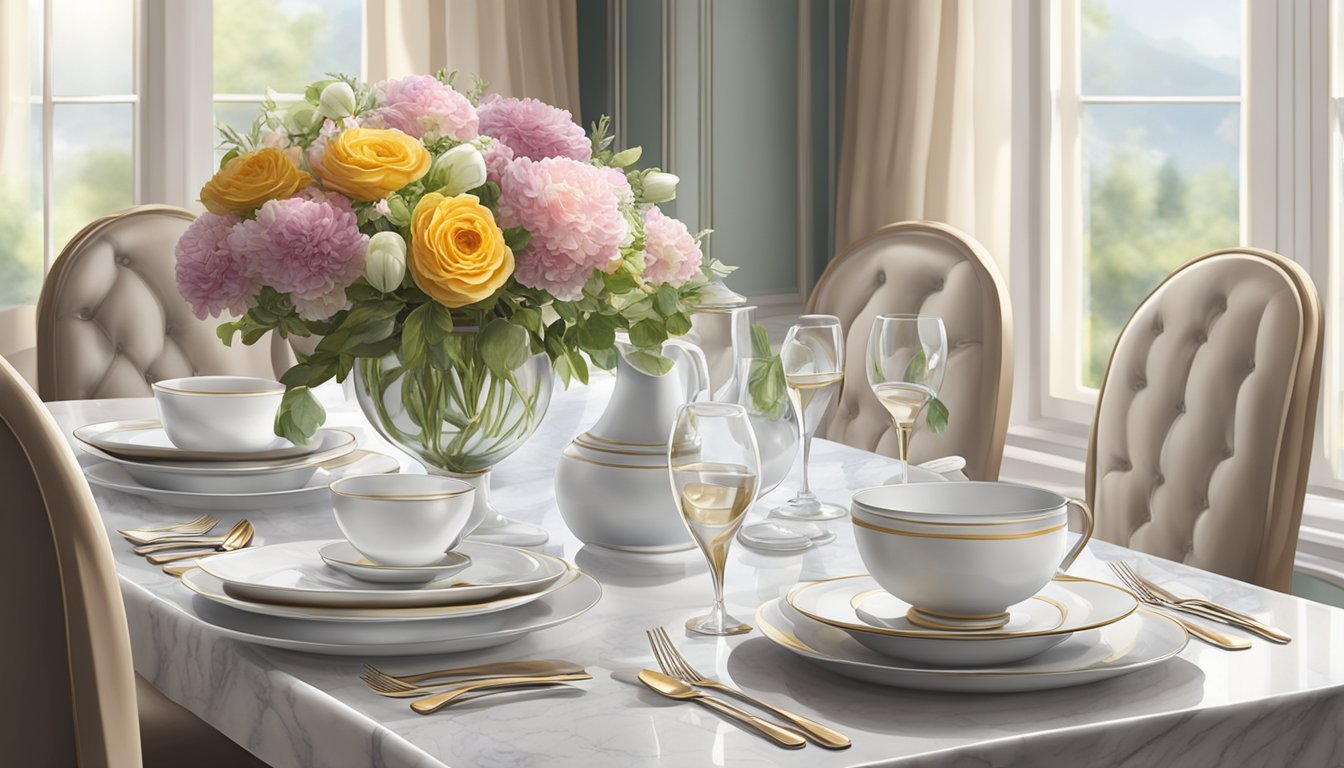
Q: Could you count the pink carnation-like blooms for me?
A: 6